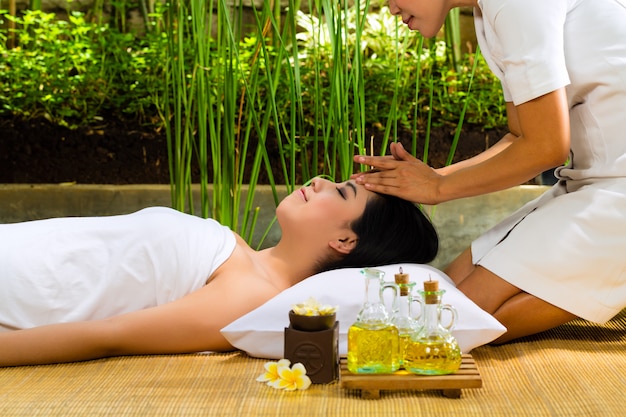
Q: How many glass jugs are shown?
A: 3